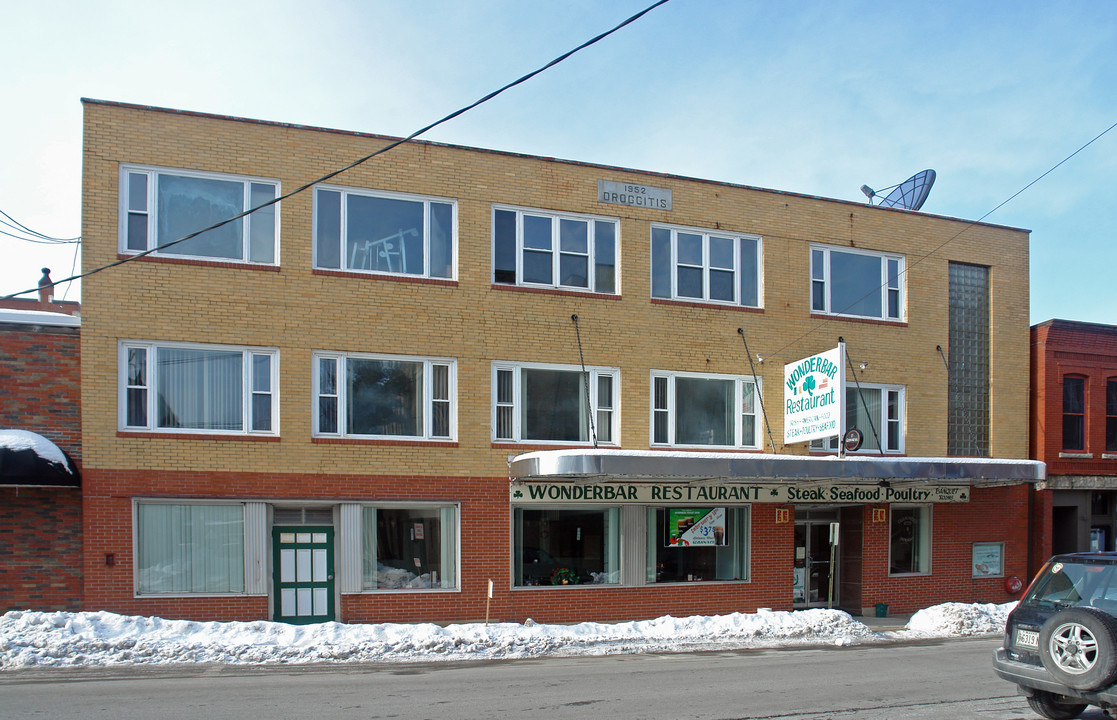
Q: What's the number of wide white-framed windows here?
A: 10